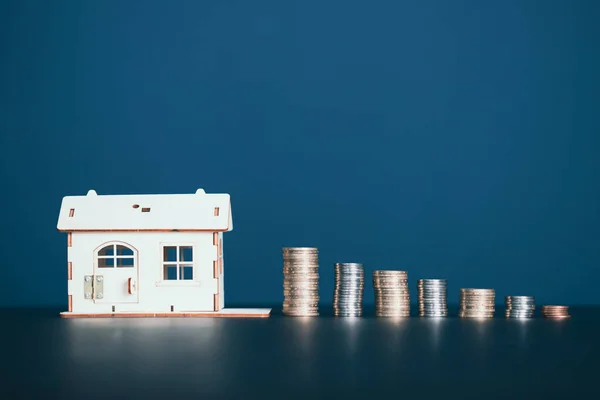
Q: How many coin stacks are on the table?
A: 7